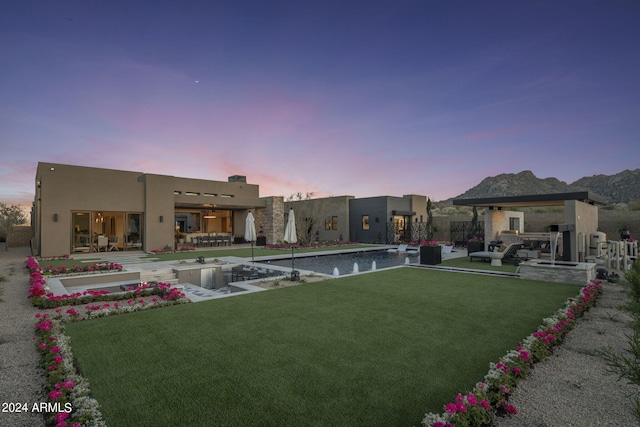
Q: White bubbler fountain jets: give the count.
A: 4